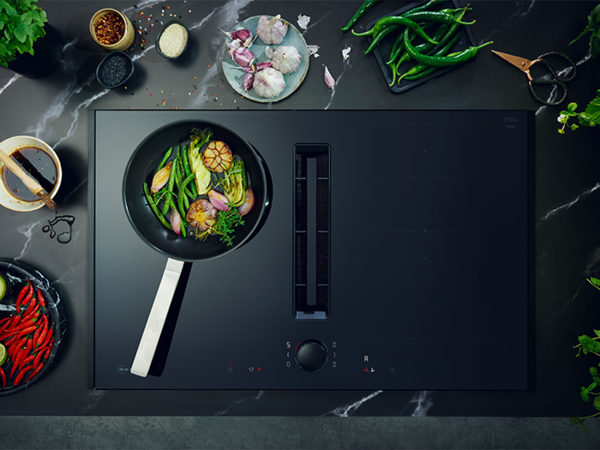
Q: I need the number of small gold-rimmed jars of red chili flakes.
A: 1